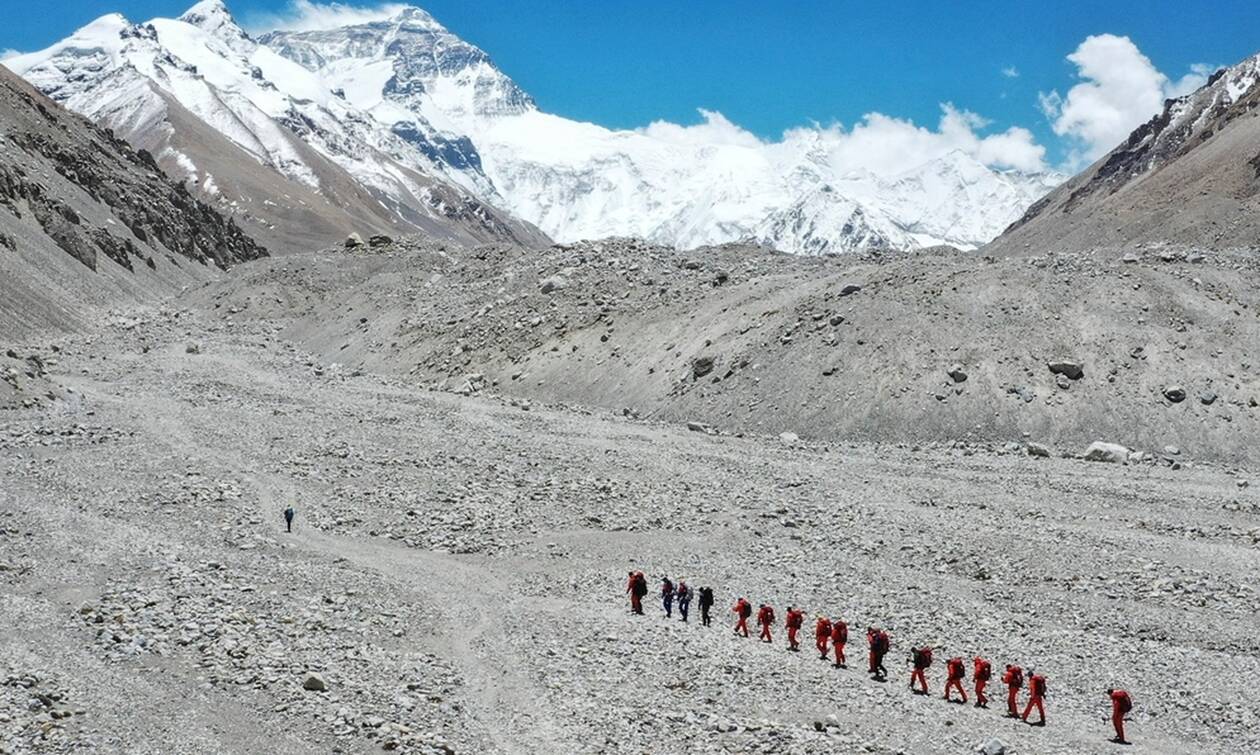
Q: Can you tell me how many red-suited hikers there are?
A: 13